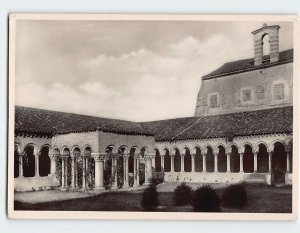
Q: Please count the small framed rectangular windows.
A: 3